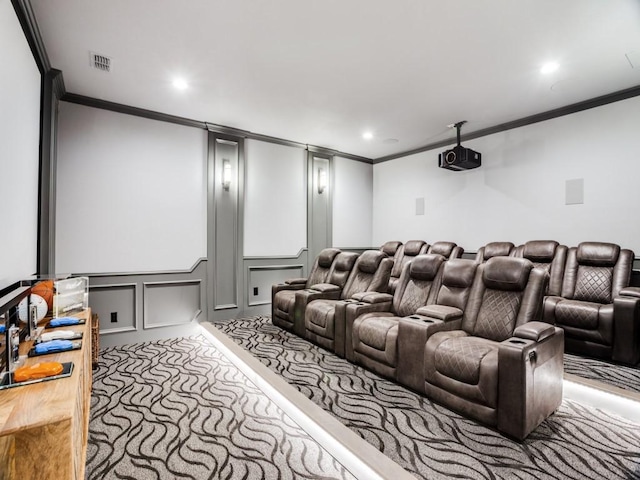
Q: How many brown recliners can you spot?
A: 10